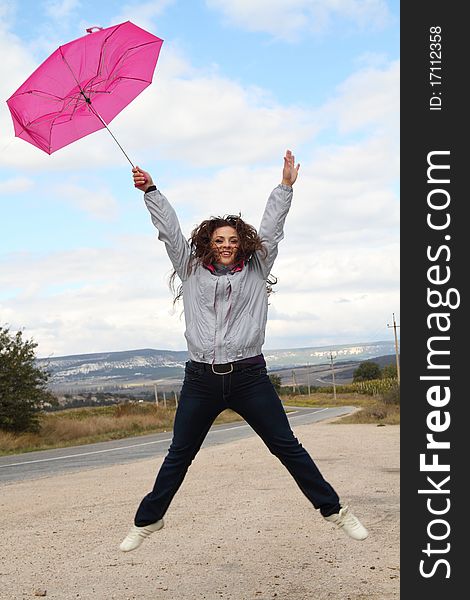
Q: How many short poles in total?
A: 3